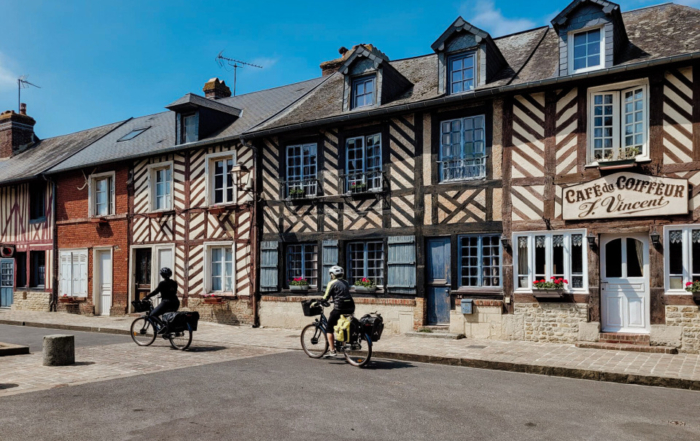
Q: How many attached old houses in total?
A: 5